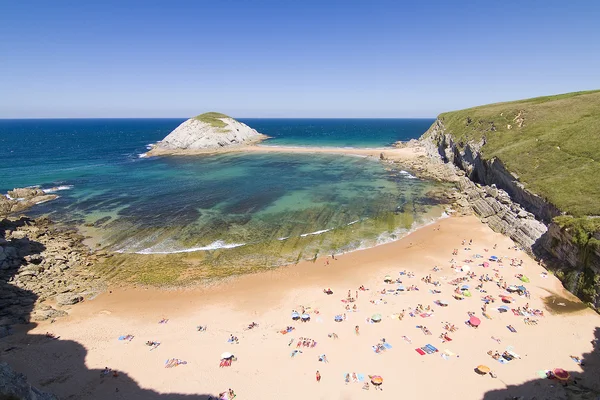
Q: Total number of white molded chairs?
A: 0